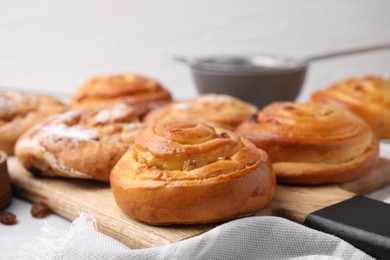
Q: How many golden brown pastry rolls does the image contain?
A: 7